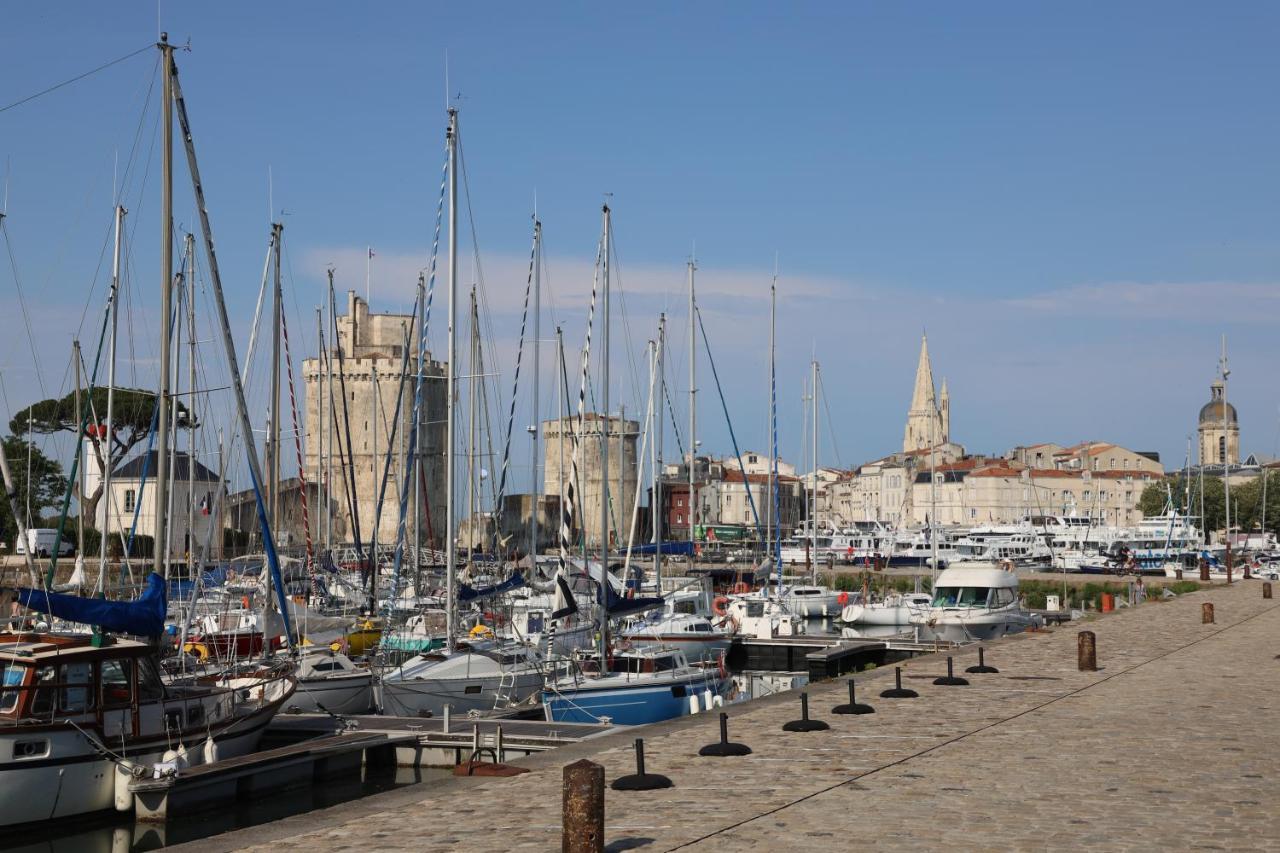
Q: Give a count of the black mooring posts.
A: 7